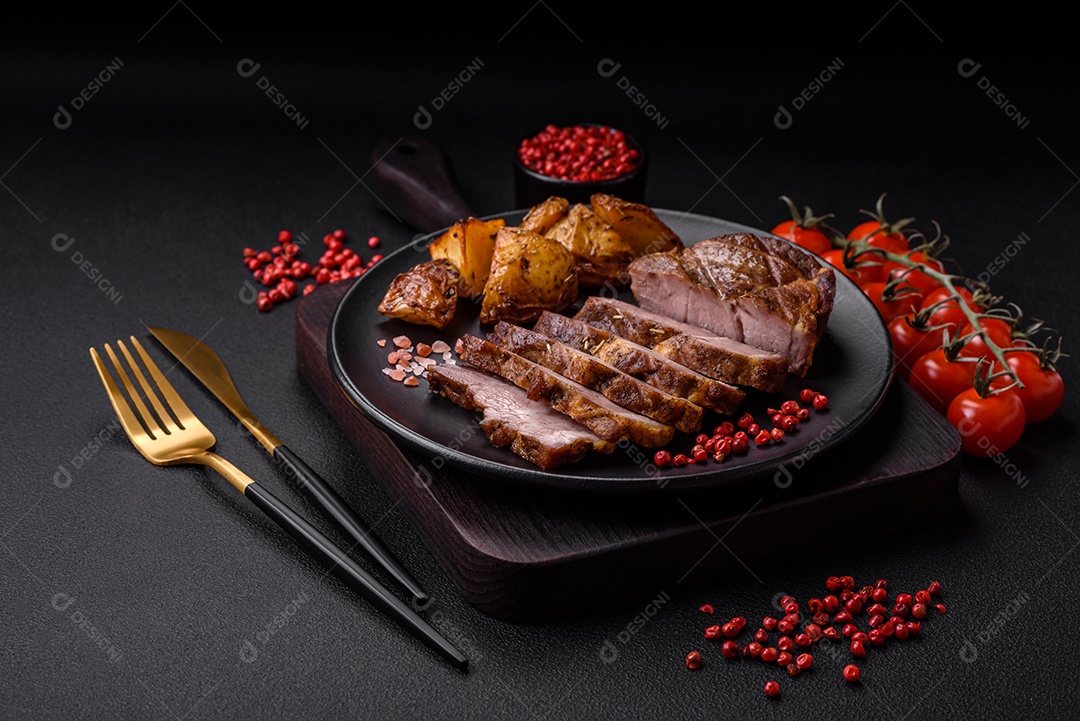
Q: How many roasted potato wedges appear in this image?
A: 6